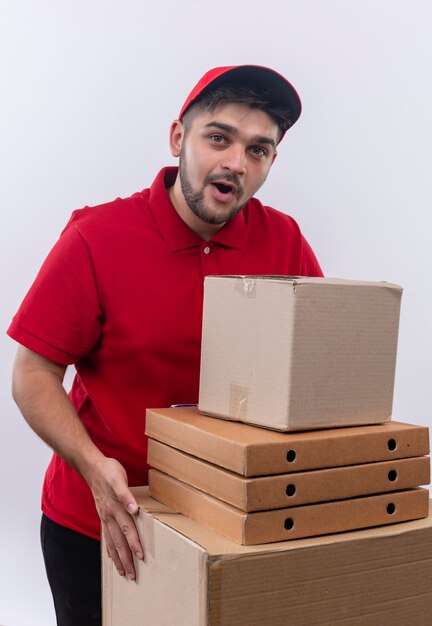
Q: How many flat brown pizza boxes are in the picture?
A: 3